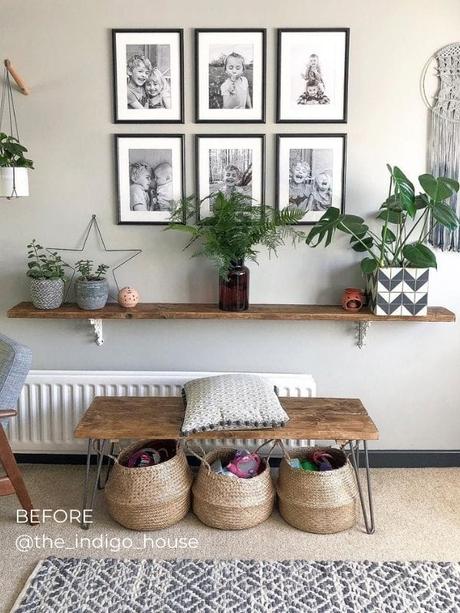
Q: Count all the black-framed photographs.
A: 6